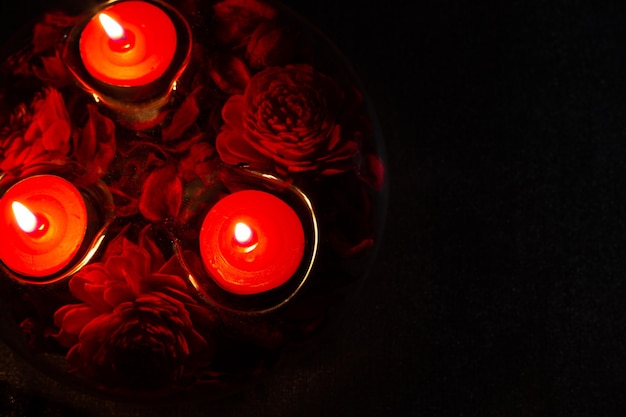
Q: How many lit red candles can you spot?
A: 3